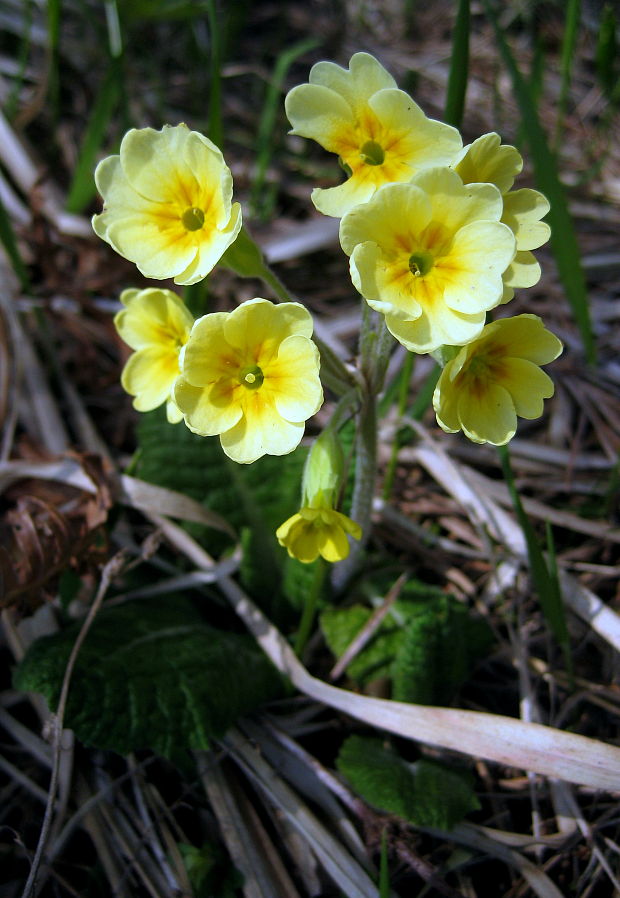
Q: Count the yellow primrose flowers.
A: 8